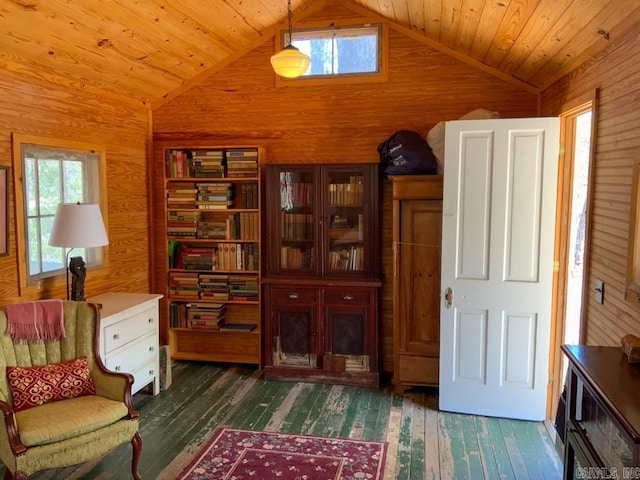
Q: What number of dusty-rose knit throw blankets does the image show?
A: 1